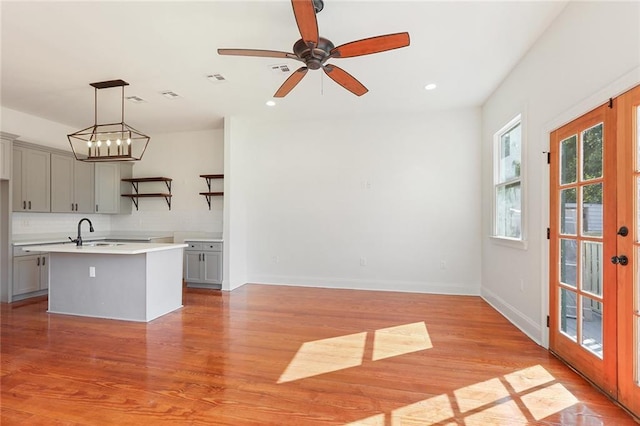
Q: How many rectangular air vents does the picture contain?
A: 4